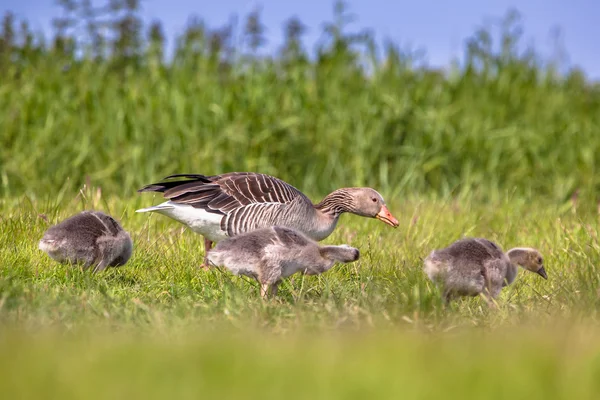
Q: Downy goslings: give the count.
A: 3